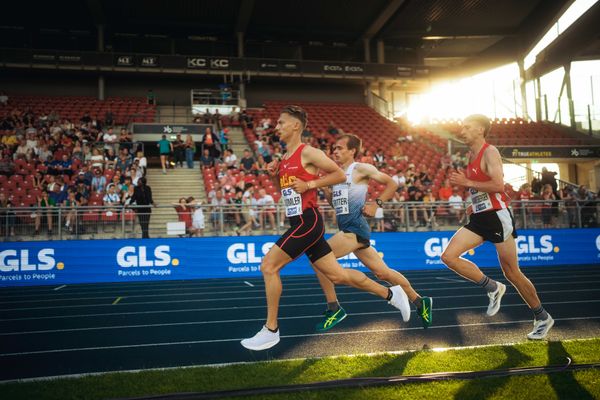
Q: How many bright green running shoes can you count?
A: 2